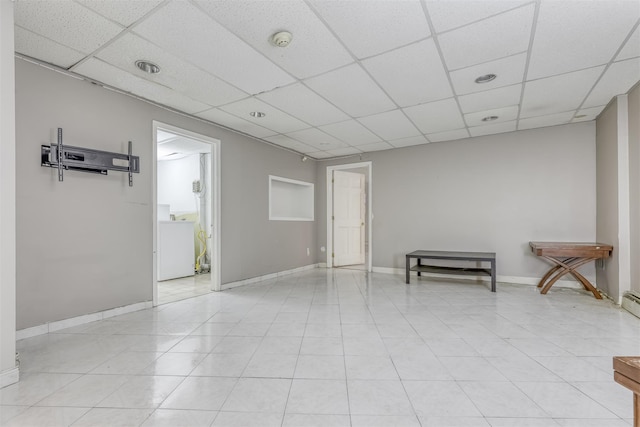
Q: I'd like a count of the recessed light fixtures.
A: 4